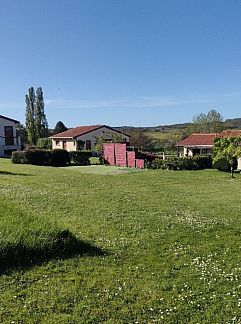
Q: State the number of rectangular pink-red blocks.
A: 4